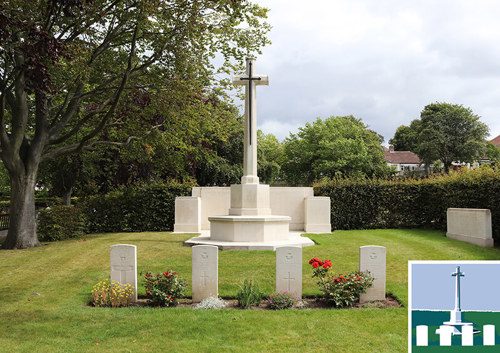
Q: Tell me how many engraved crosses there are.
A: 3